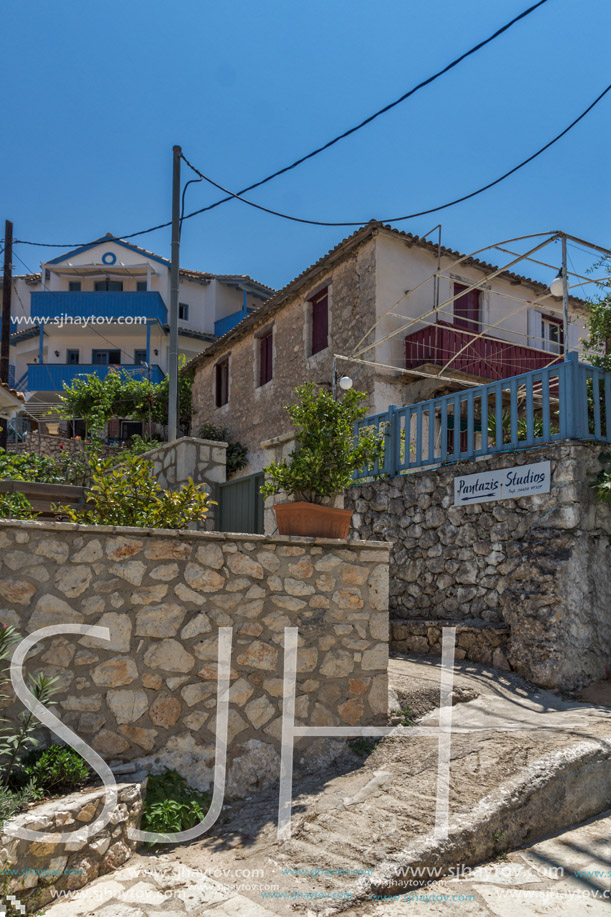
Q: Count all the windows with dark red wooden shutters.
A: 4